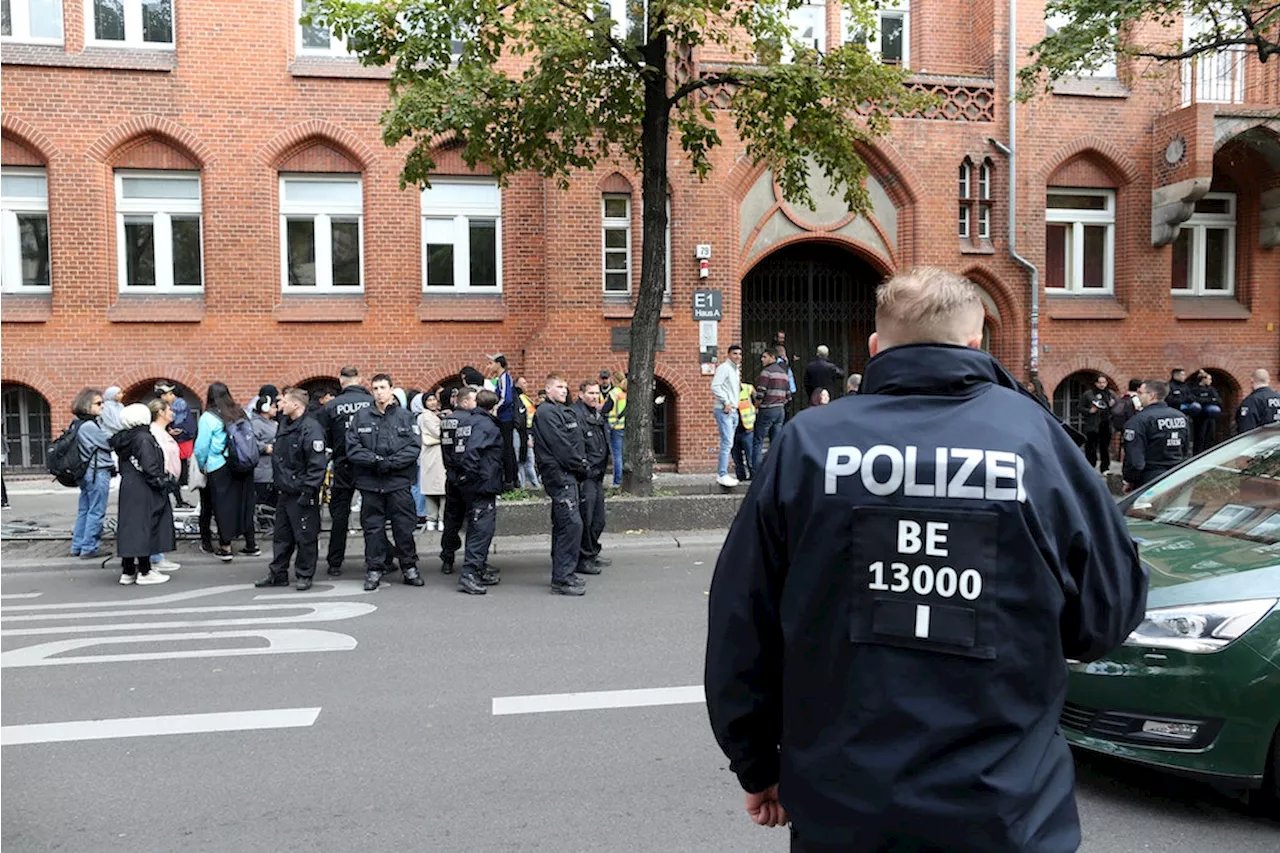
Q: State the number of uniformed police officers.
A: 12